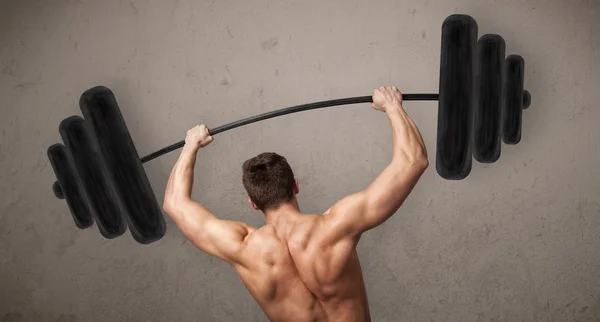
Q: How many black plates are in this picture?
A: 6